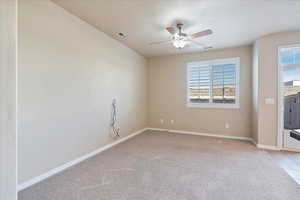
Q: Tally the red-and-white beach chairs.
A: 0